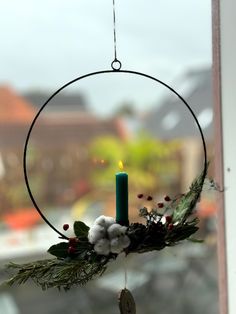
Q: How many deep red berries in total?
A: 9